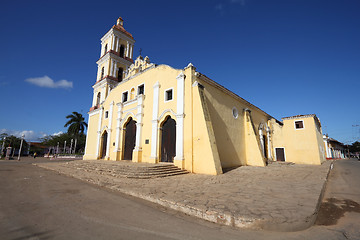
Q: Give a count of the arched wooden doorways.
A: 3